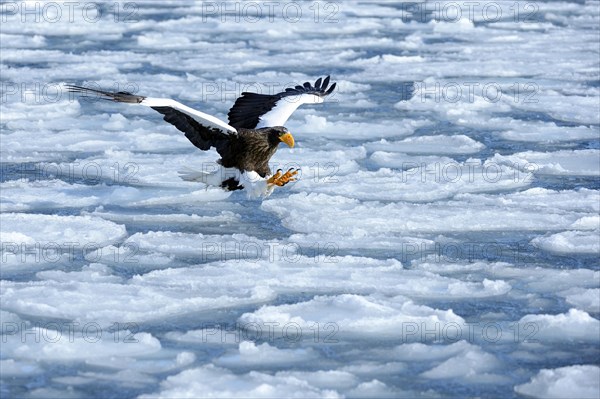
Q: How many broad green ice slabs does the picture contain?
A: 0